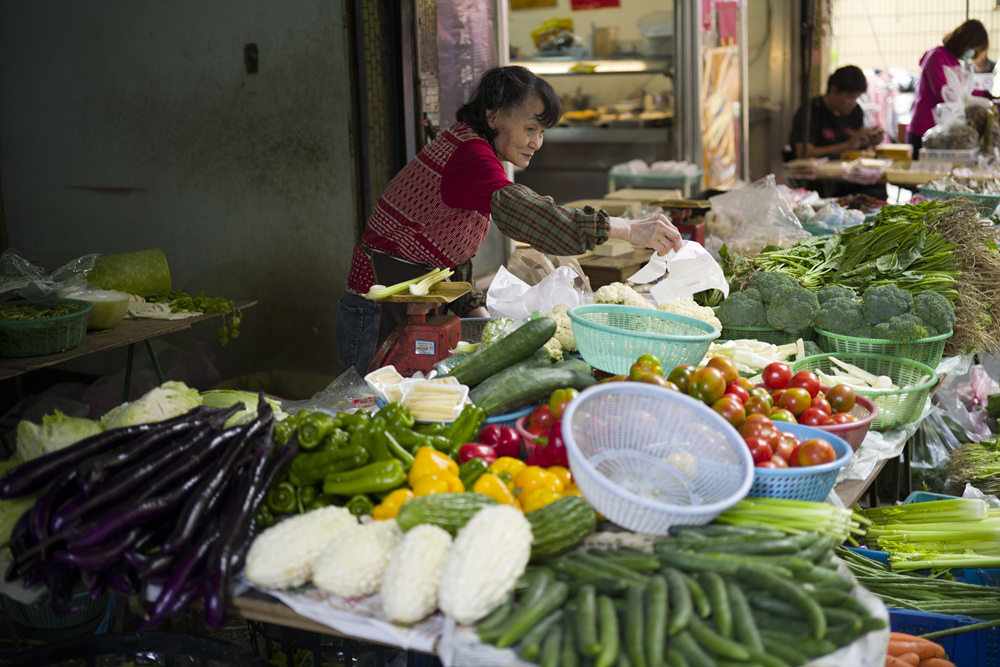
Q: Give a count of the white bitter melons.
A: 4